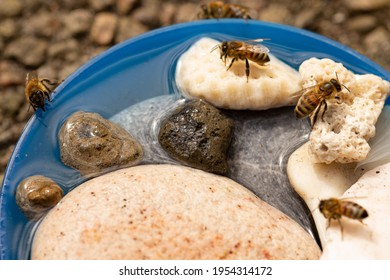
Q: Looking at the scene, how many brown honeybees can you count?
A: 5